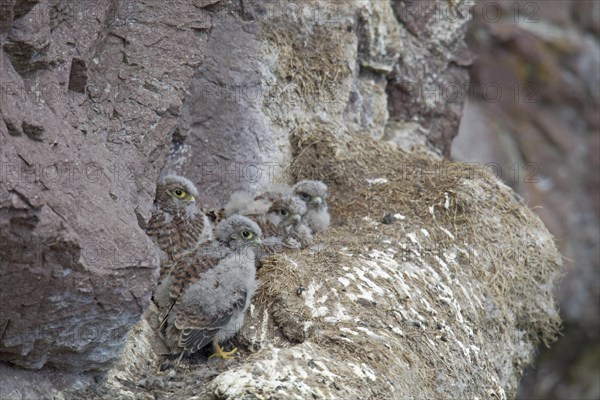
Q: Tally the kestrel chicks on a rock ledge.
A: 4